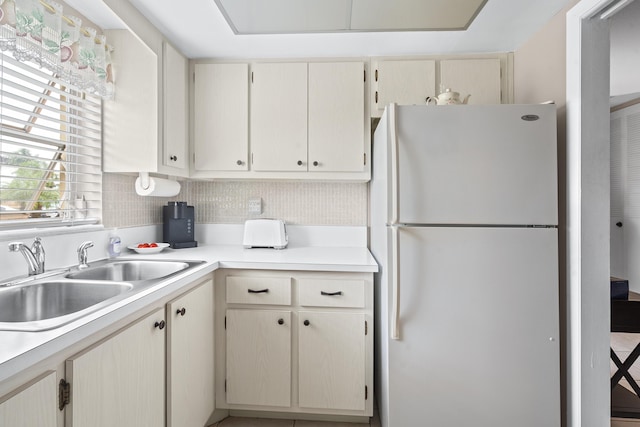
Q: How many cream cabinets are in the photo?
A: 11